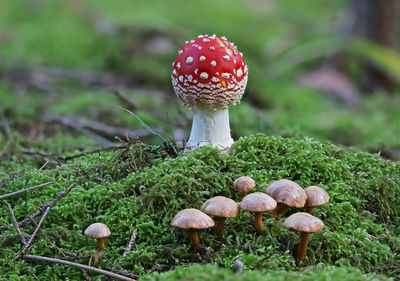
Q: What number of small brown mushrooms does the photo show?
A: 8